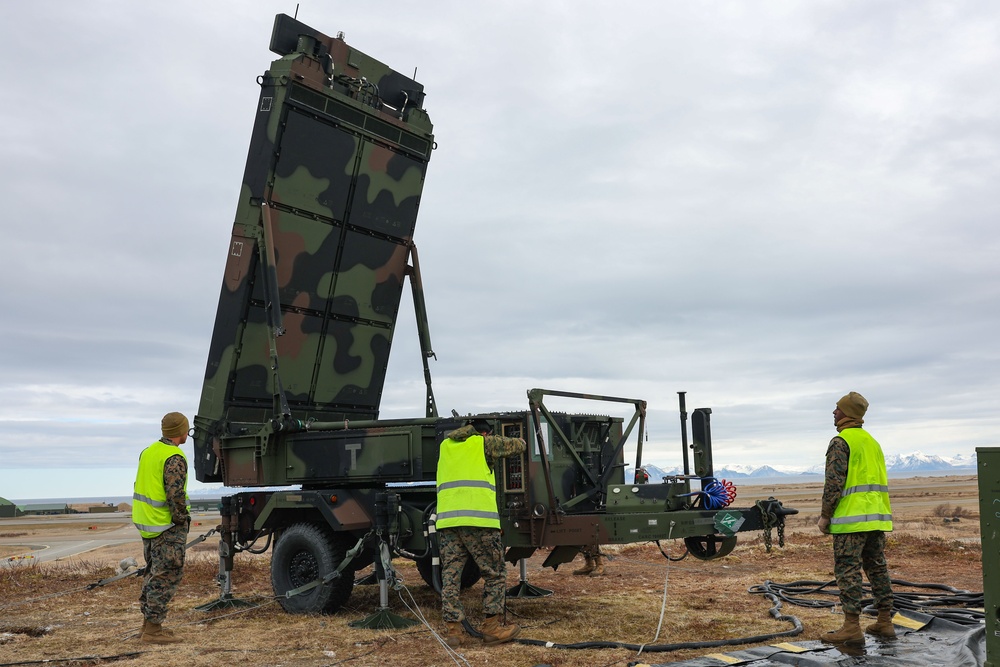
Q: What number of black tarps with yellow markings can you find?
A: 1